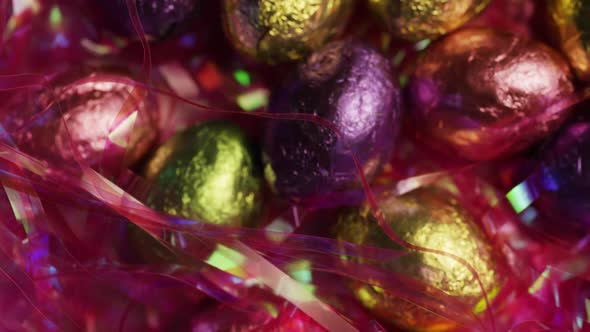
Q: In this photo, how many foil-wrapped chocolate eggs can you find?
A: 10